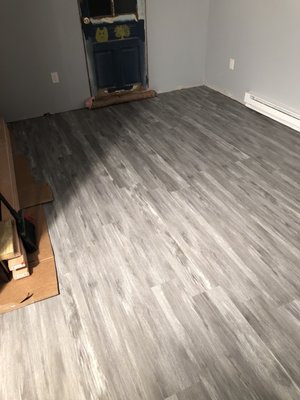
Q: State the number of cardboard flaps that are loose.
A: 2